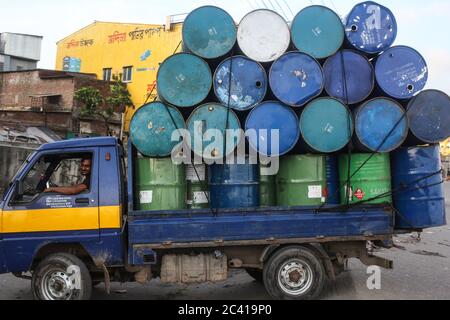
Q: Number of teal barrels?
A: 6